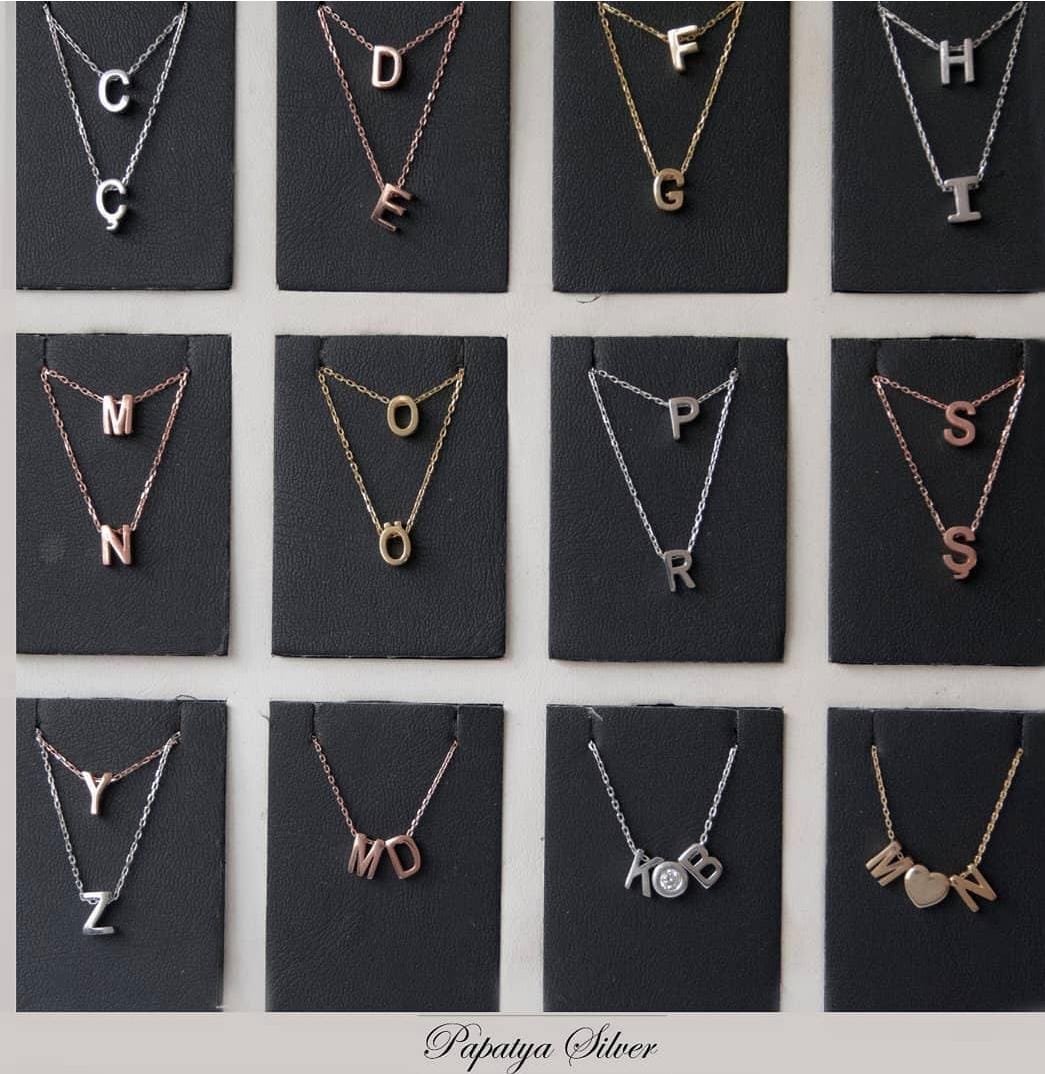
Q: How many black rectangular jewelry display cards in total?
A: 12